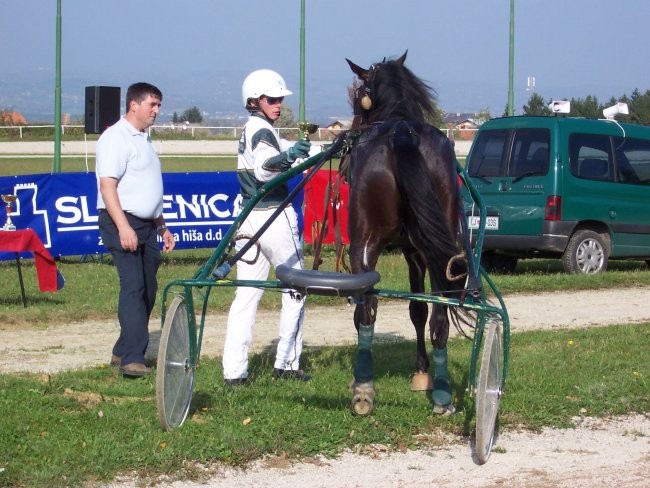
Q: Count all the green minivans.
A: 1